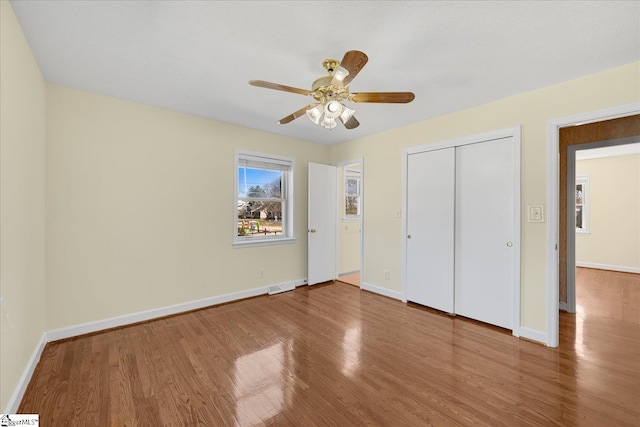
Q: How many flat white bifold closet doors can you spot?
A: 2